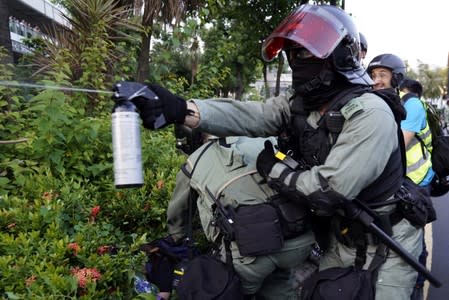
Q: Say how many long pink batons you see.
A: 0